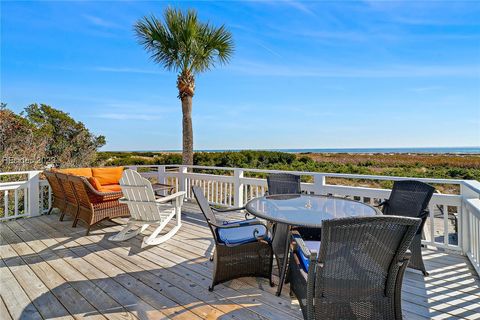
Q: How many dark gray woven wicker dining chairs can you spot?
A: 4